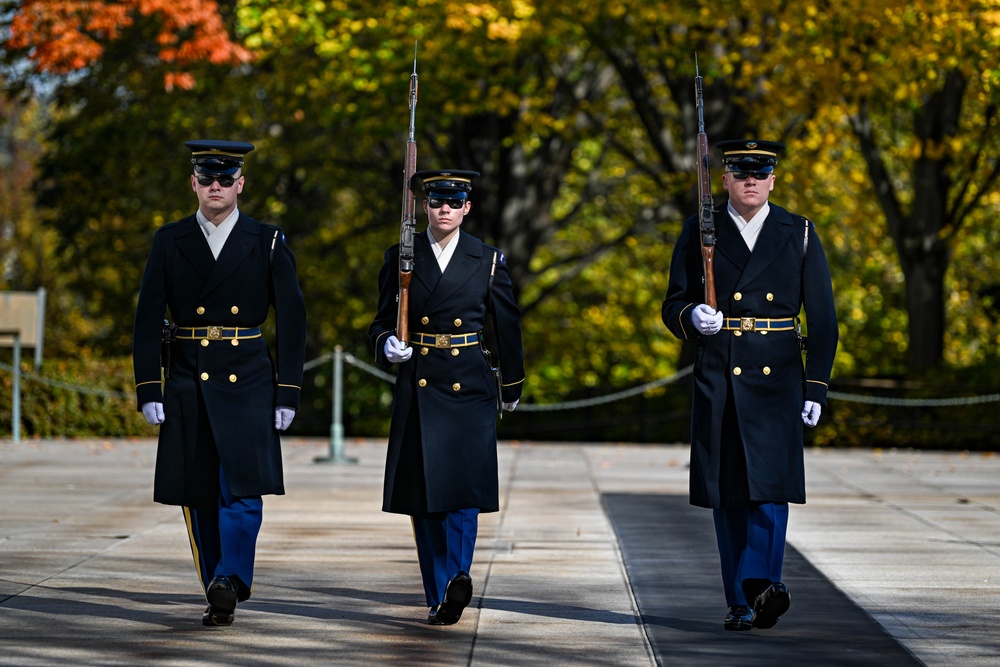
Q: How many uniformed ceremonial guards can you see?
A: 3